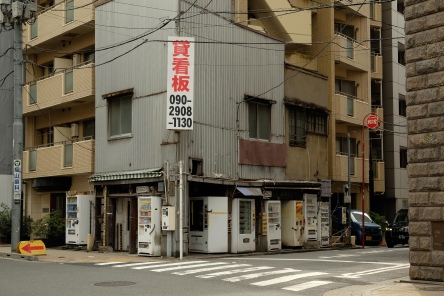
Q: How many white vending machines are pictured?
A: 8